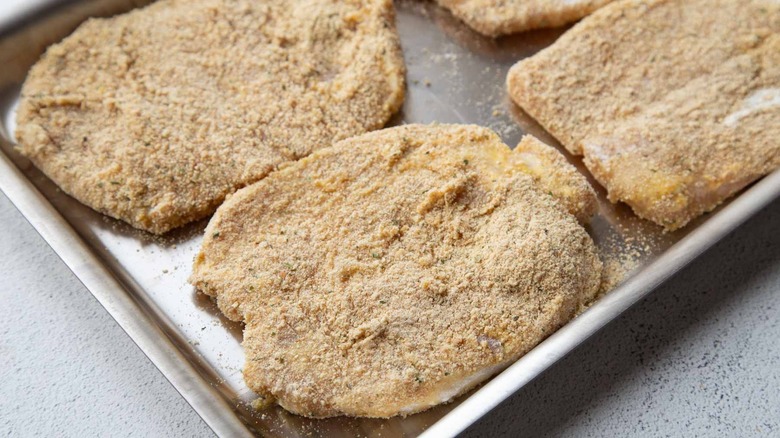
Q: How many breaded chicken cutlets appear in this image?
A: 4